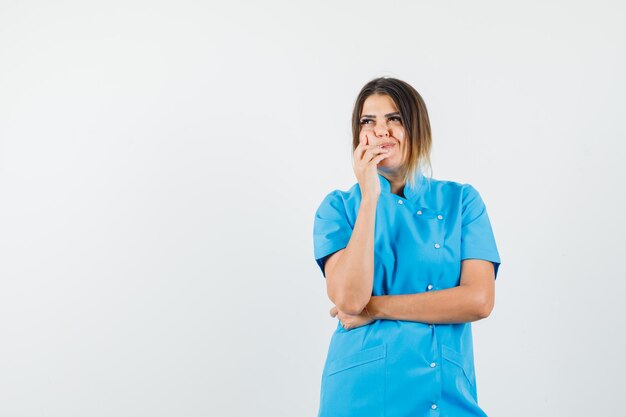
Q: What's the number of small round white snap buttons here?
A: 7